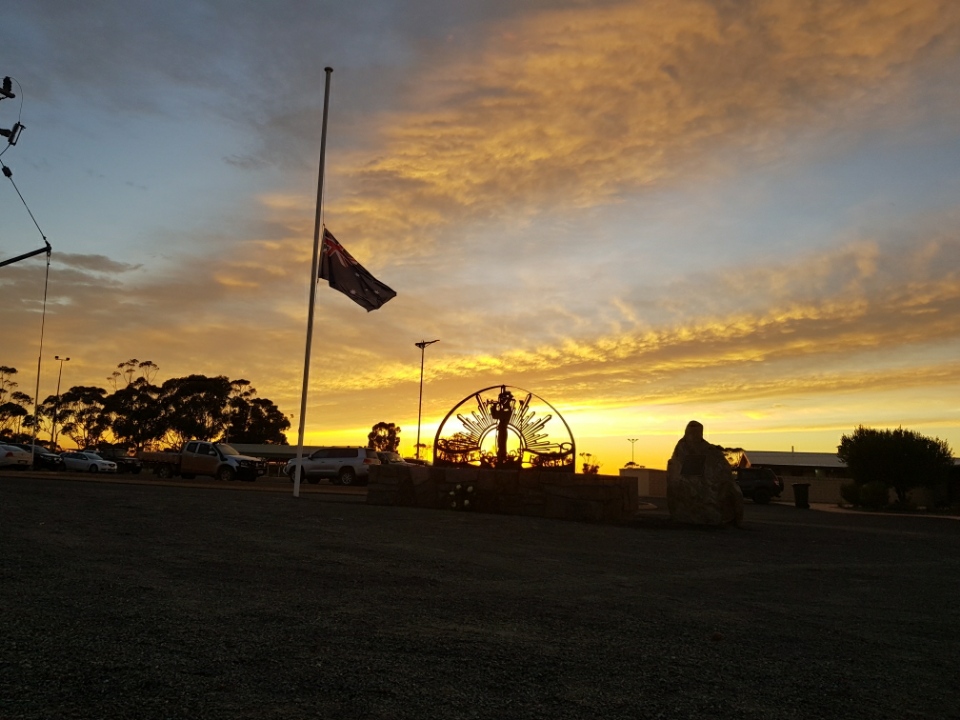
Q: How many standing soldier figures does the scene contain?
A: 1